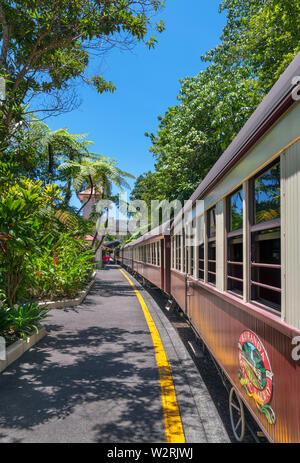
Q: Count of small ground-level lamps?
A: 0